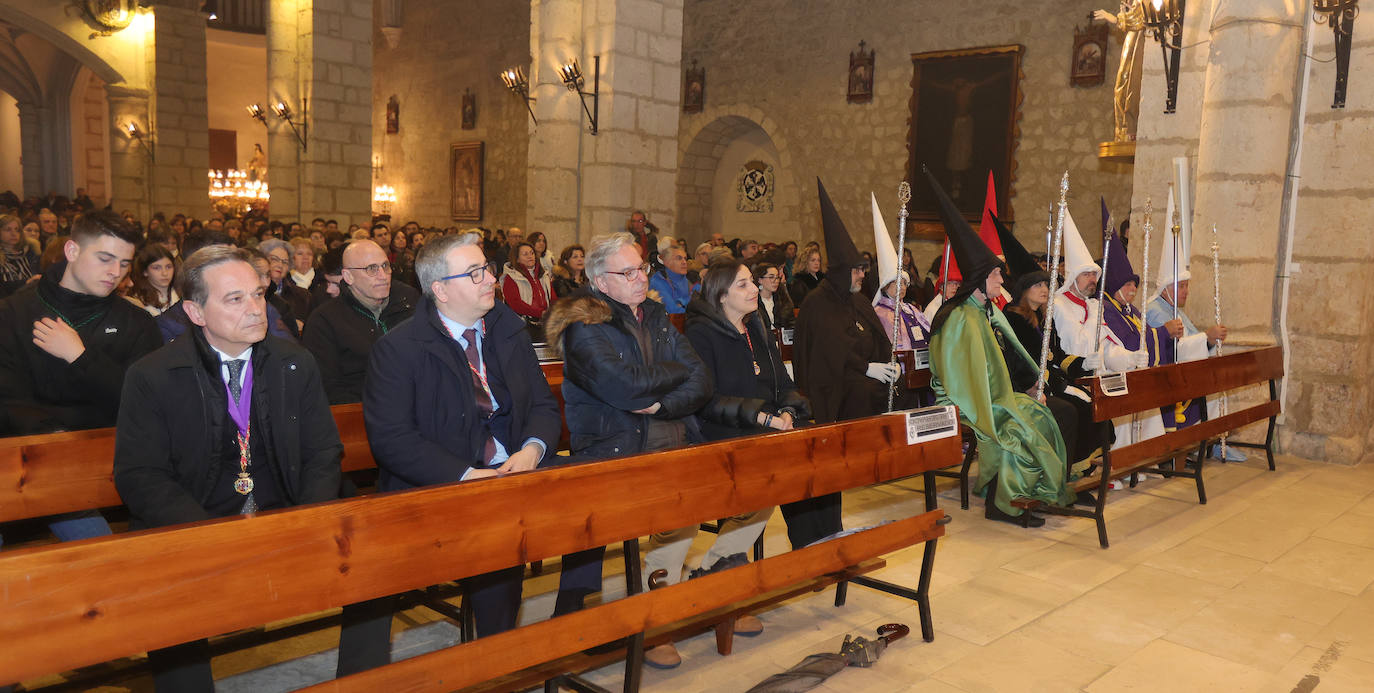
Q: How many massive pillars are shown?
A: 4